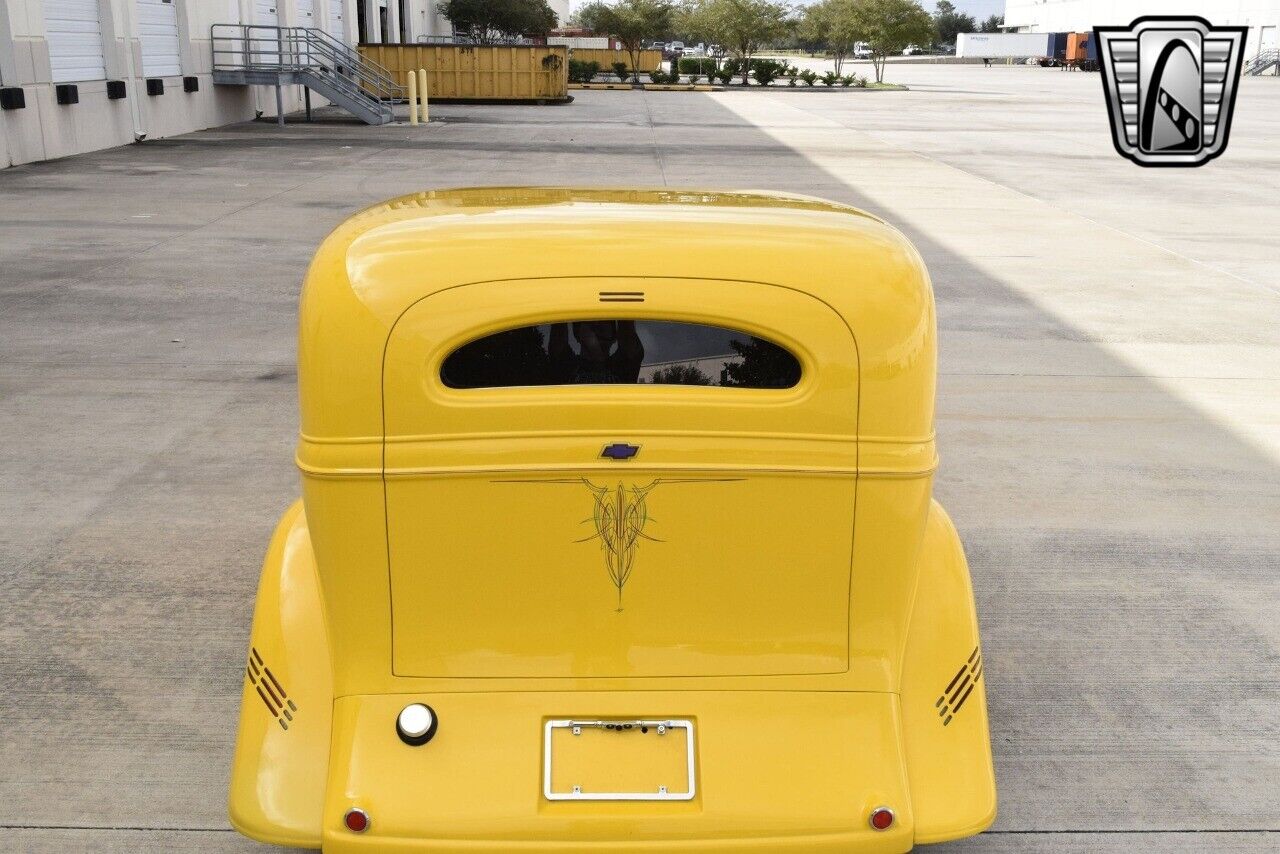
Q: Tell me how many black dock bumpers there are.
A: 5